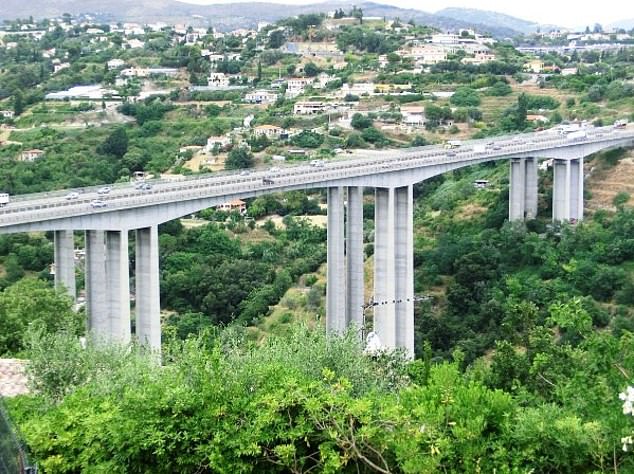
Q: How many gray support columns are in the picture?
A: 12